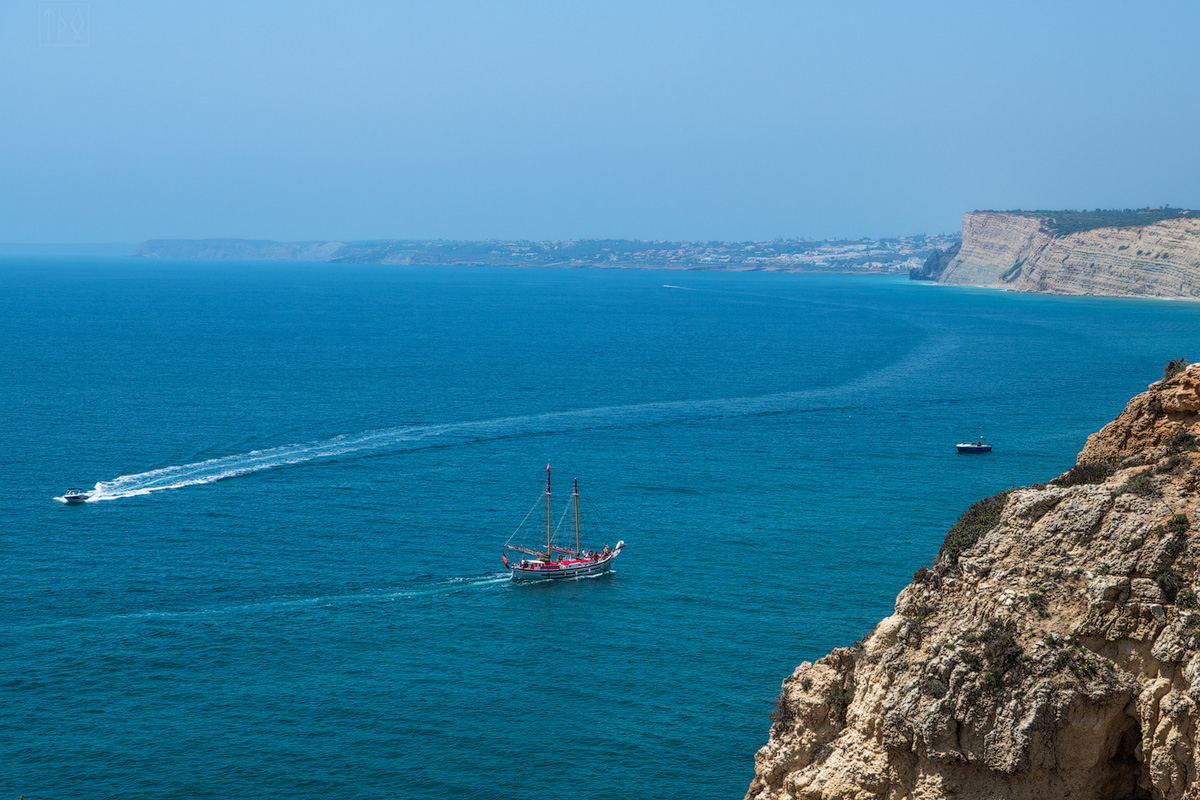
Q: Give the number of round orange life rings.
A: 3